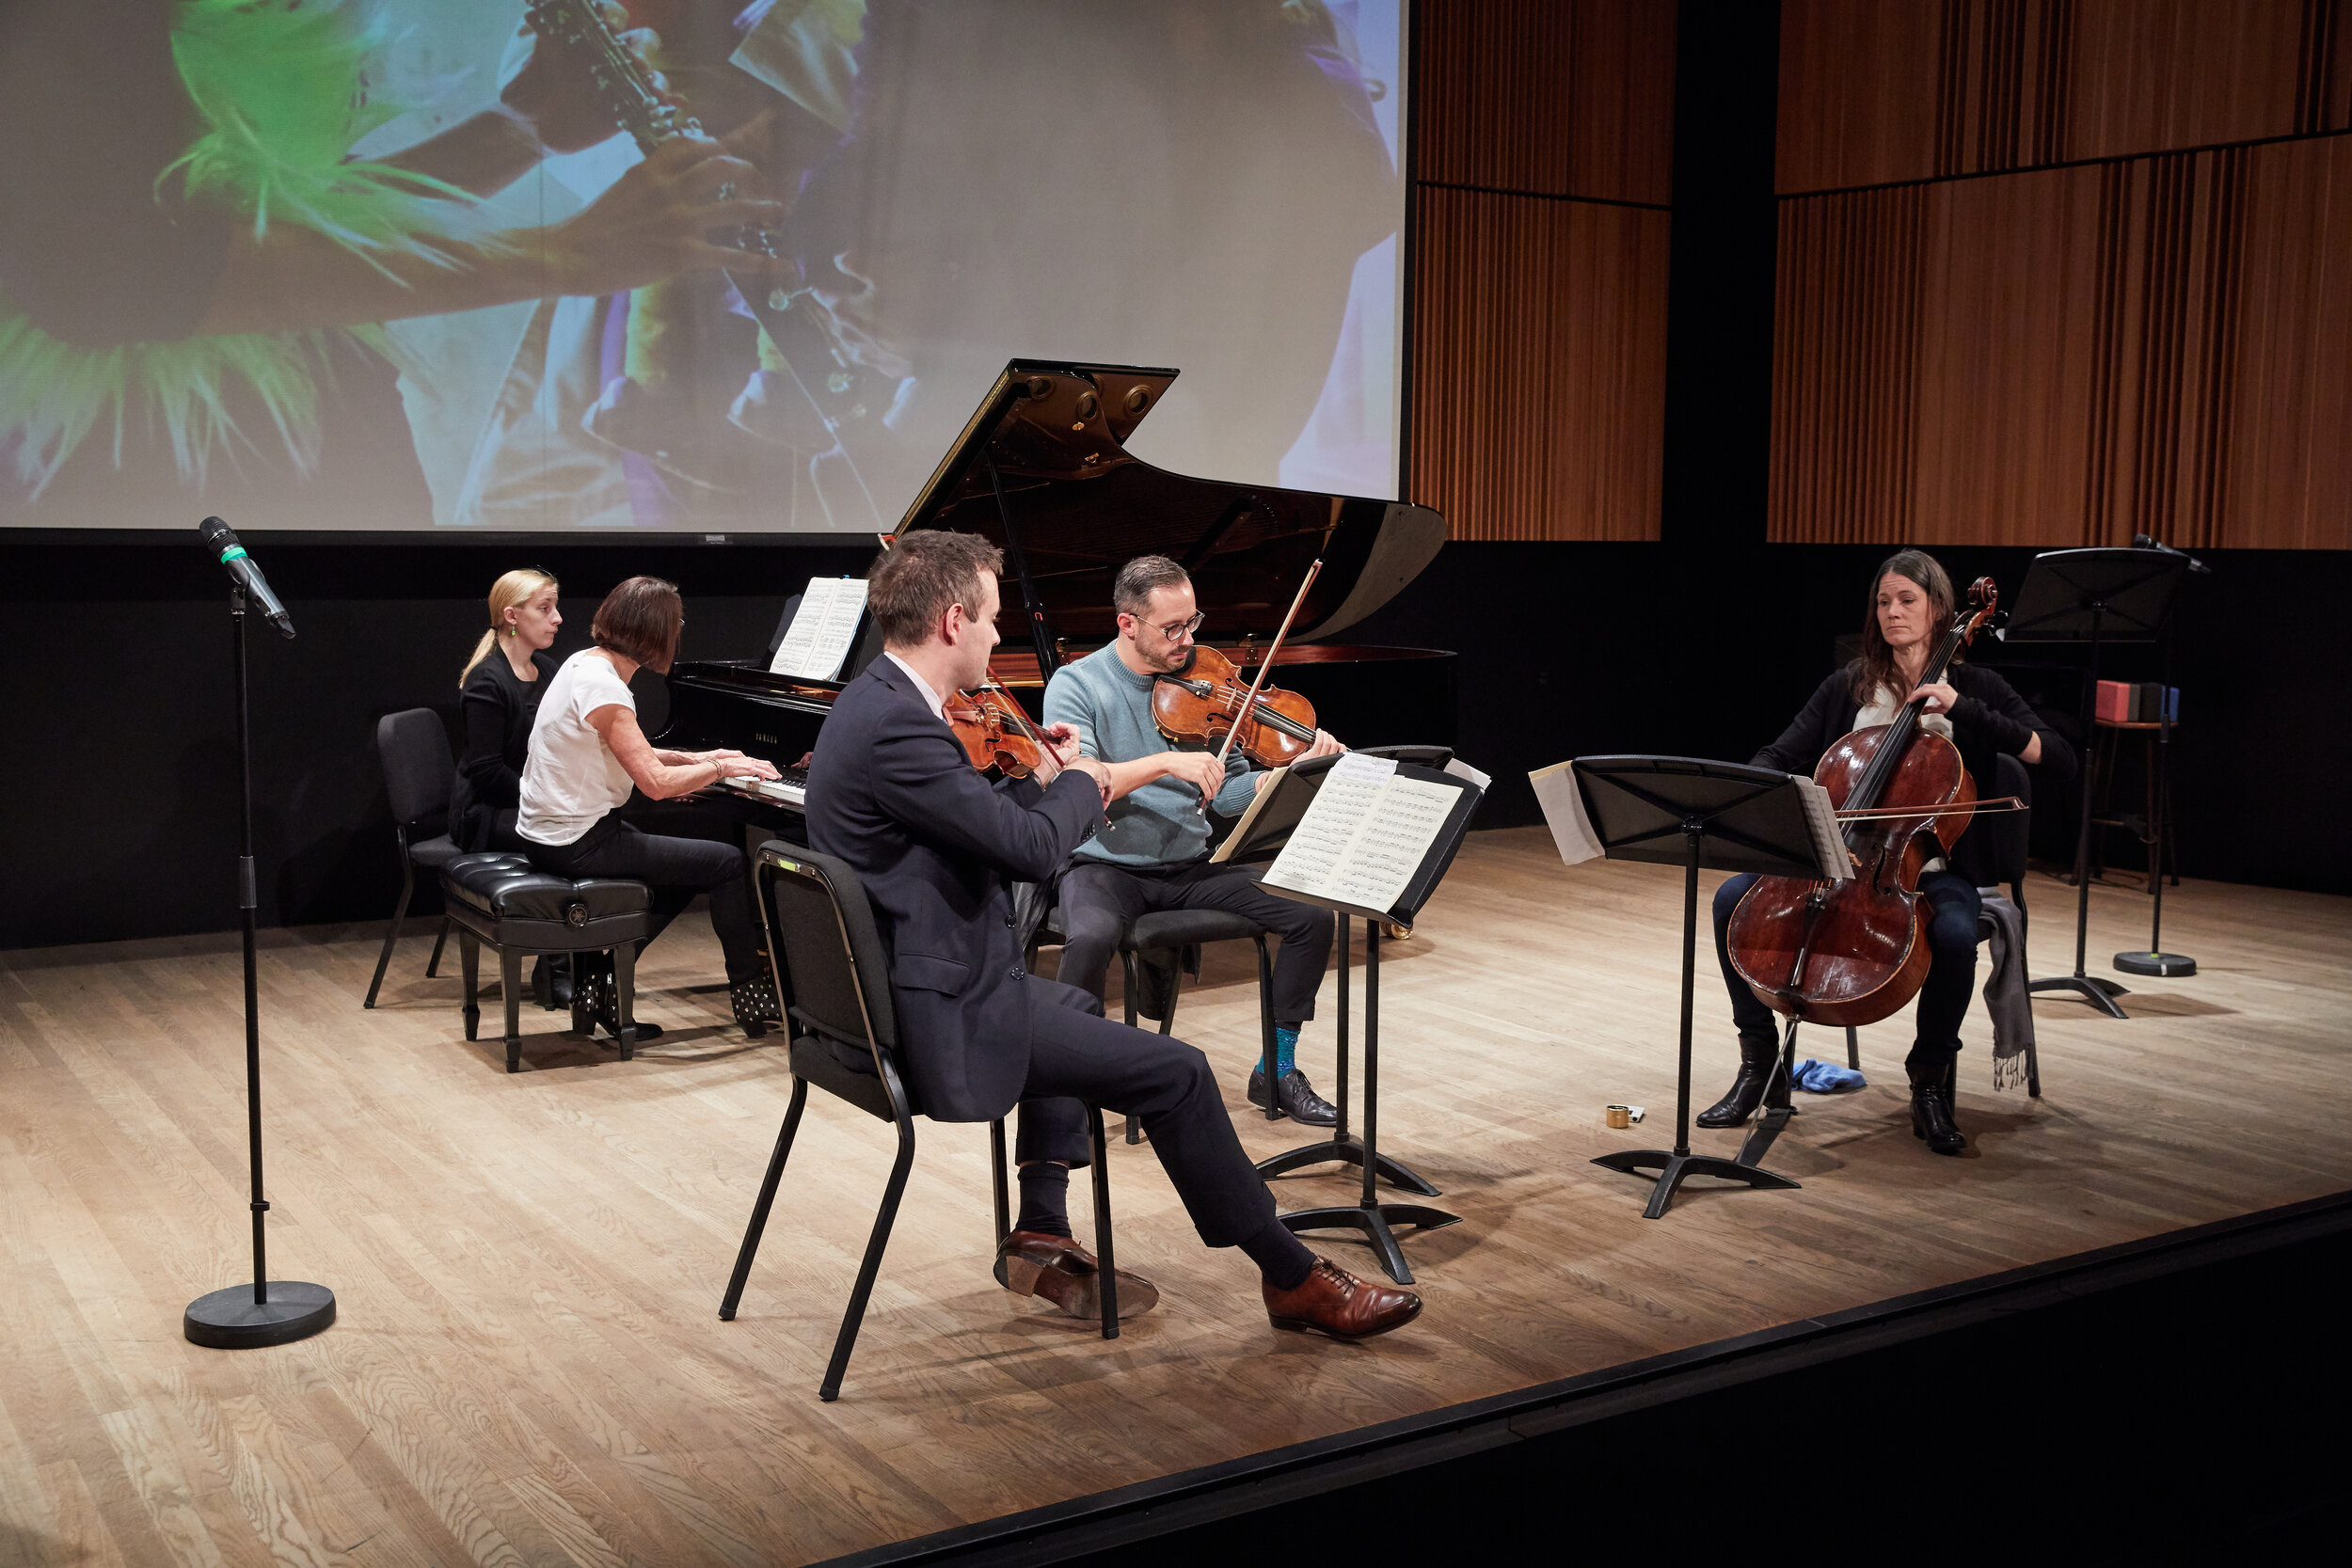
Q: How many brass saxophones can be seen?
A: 0